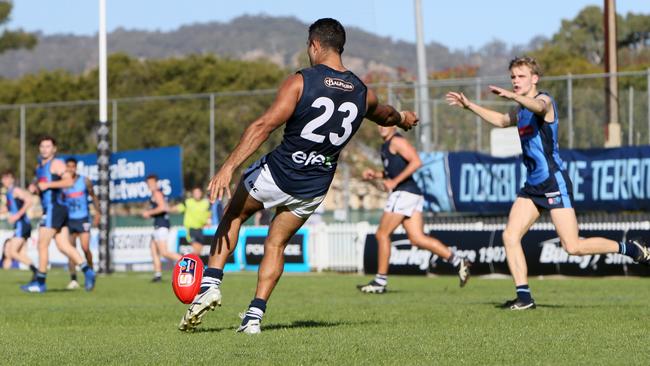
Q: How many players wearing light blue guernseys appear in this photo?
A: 4